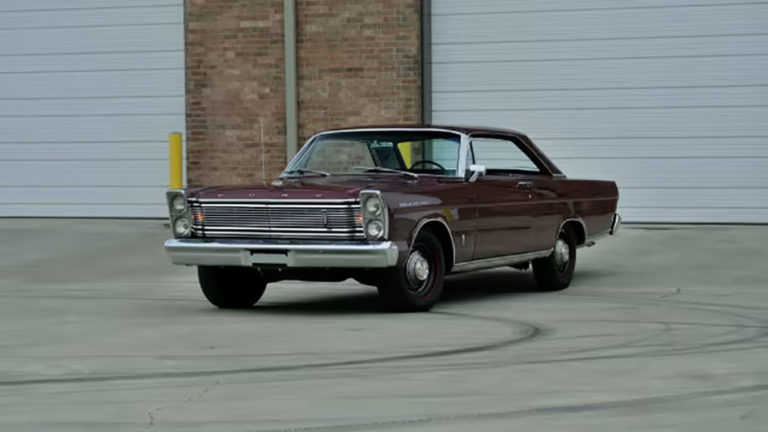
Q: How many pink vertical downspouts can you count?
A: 0